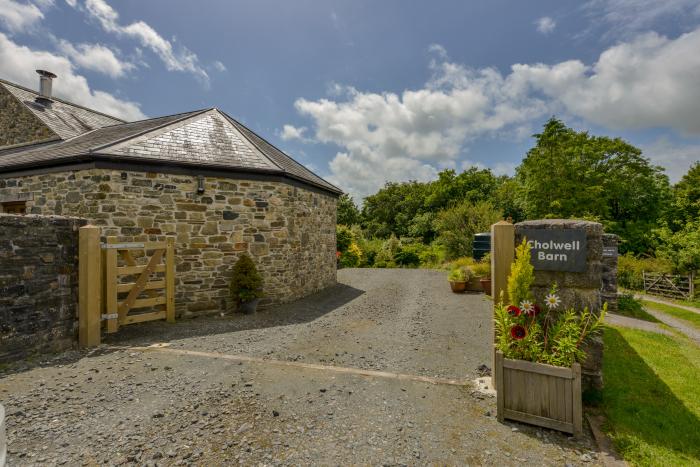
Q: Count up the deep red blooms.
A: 3